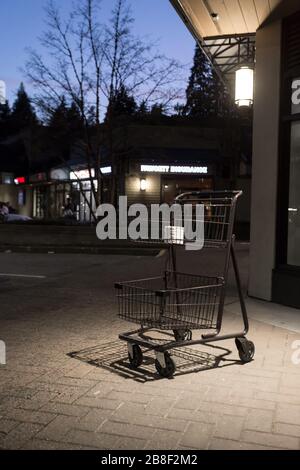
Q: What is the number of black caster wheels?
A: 4